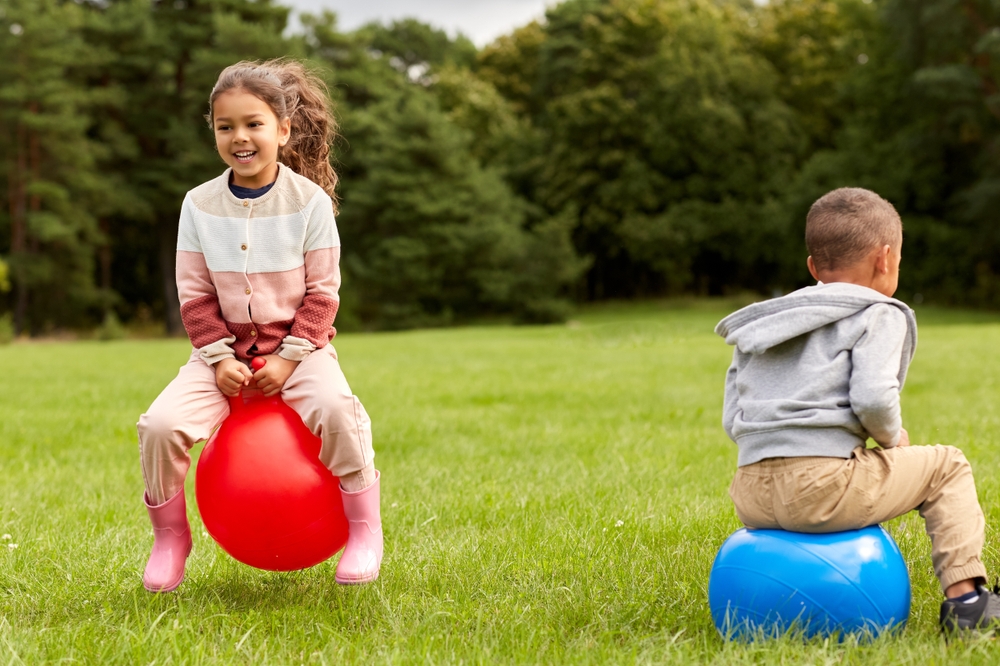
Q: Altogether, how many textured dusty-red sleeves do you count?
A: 2